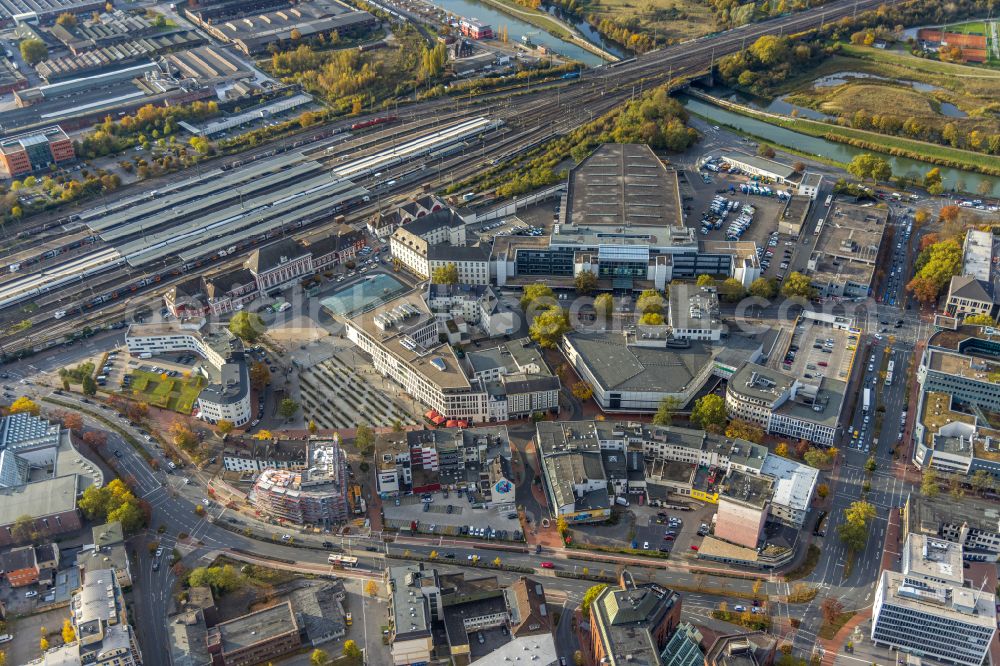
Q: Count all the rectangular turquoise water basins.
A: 1